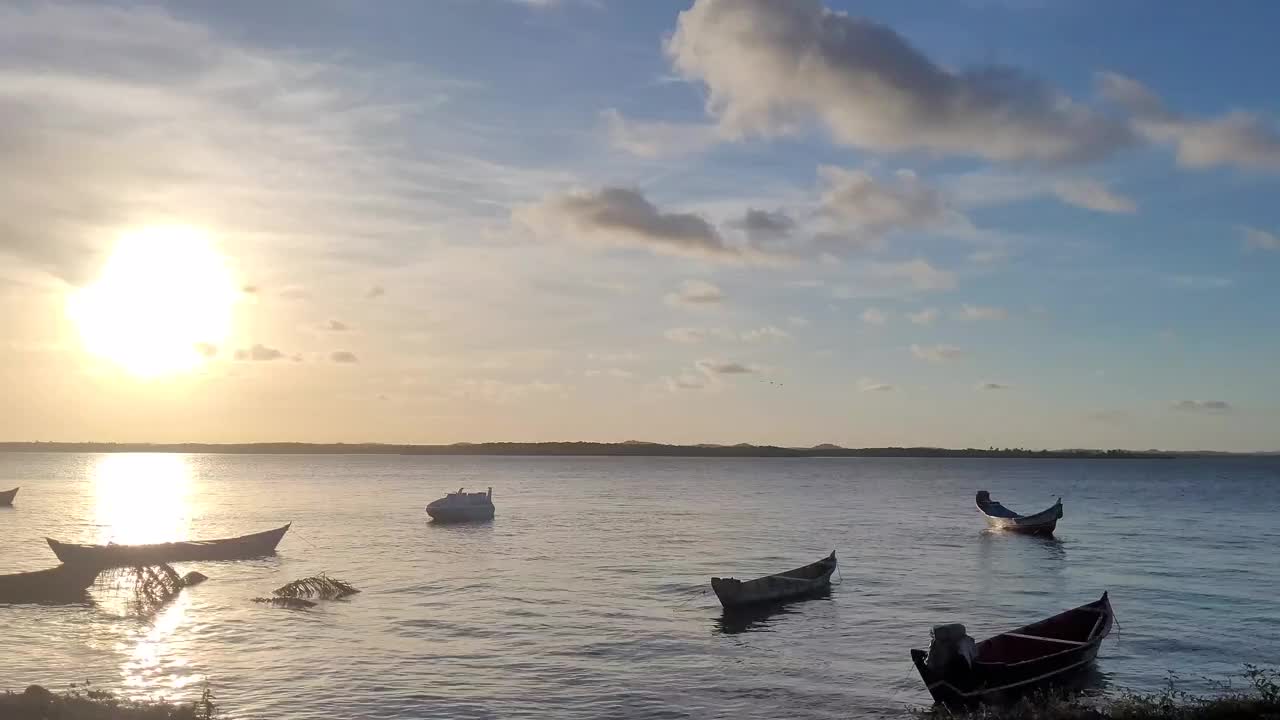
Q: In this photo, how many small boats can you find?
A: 7